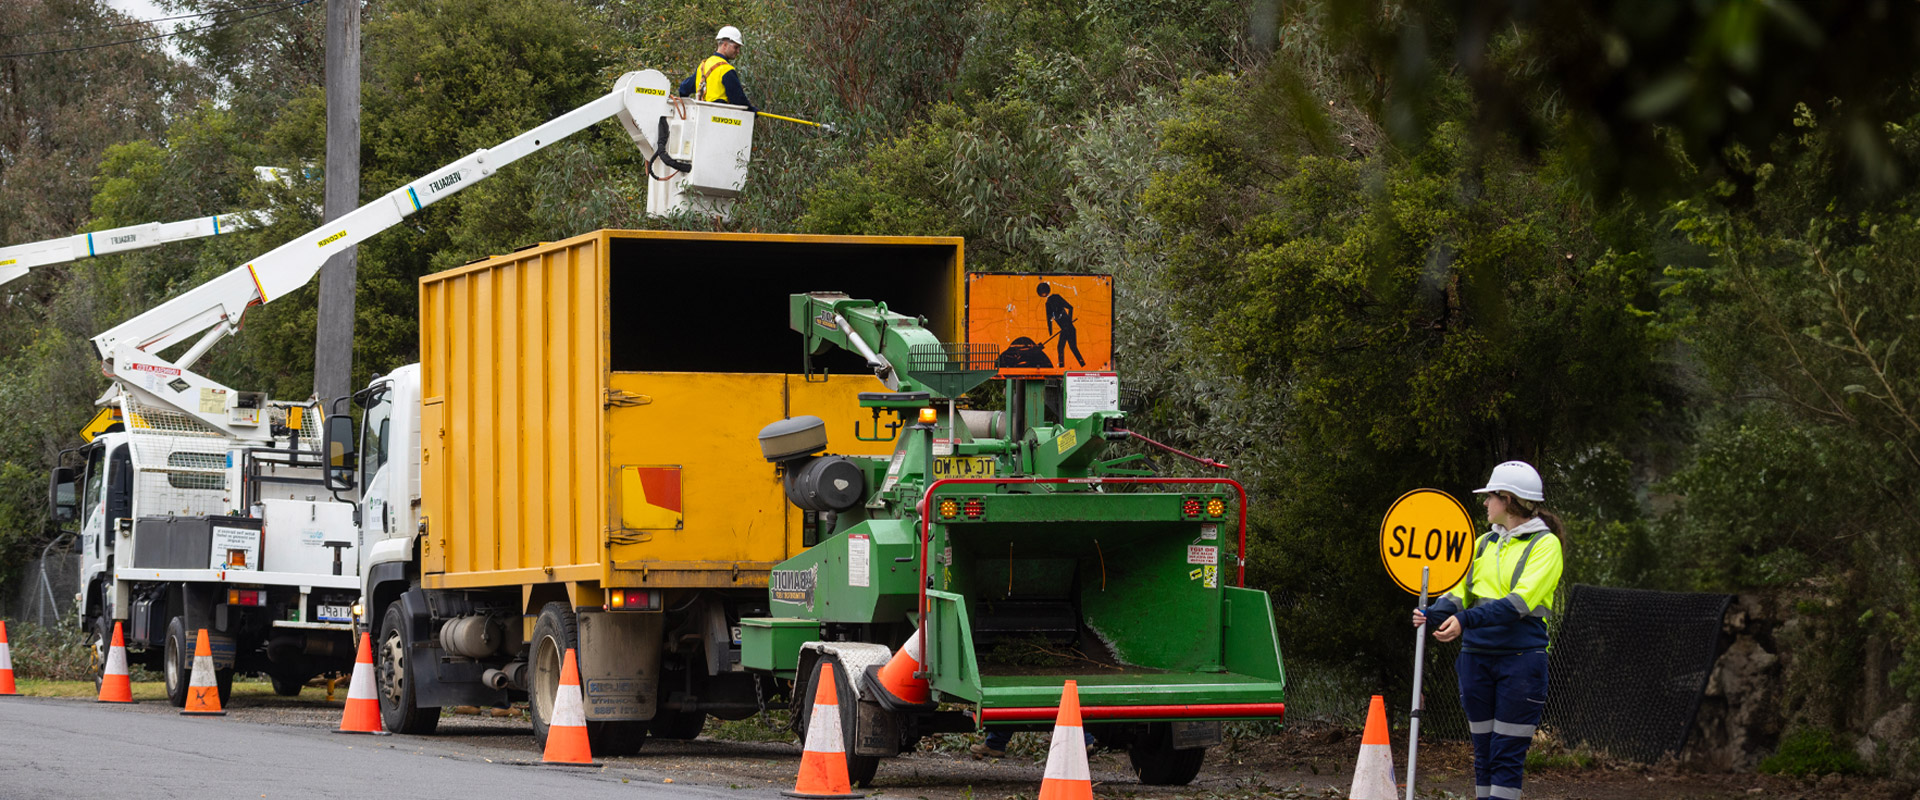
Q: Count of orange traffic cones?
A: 9